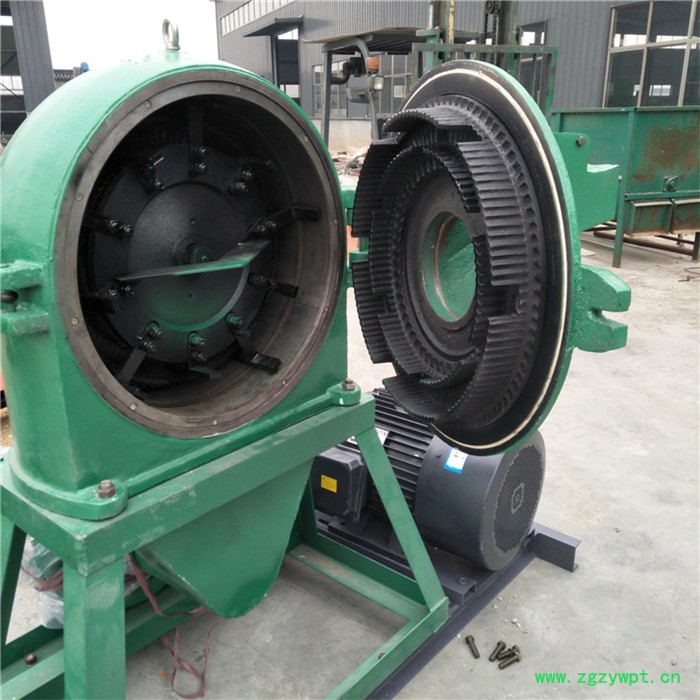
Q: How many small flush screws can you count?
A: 10